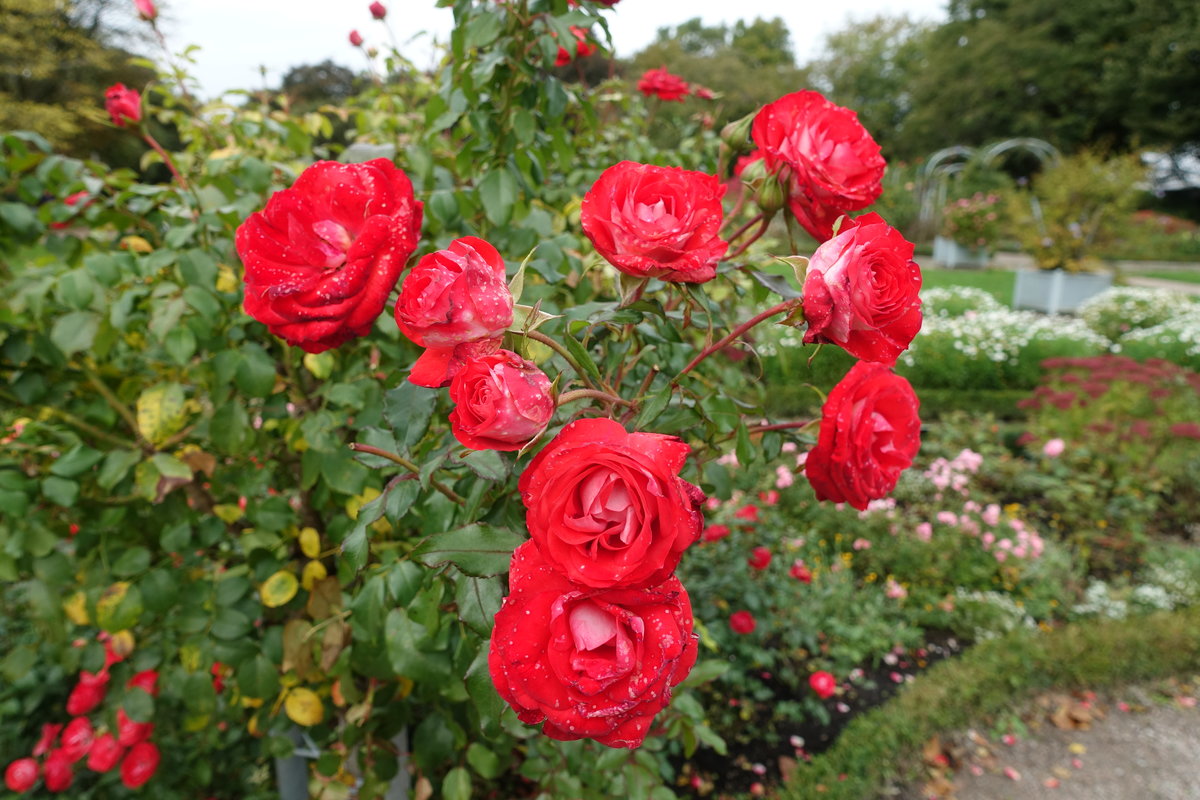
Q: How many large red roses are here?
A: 9